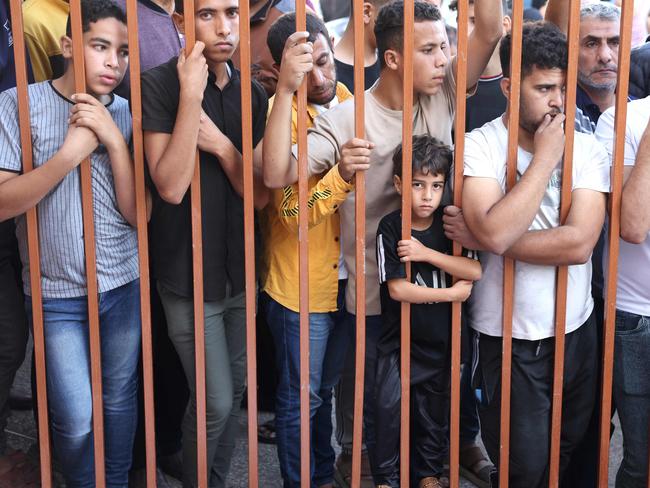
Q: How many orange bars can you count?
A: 12